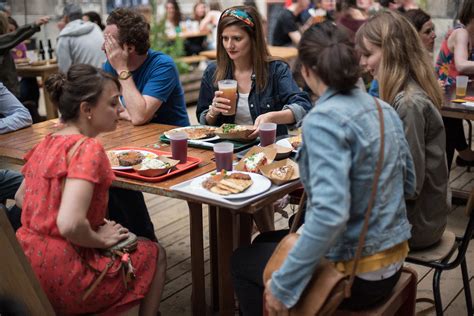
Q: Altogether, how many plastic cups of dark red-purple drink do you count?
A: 3